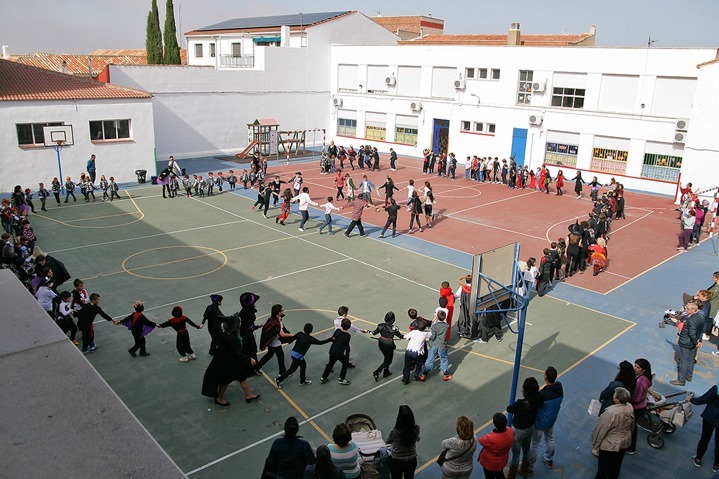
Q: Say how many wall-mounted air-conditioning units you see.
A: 8